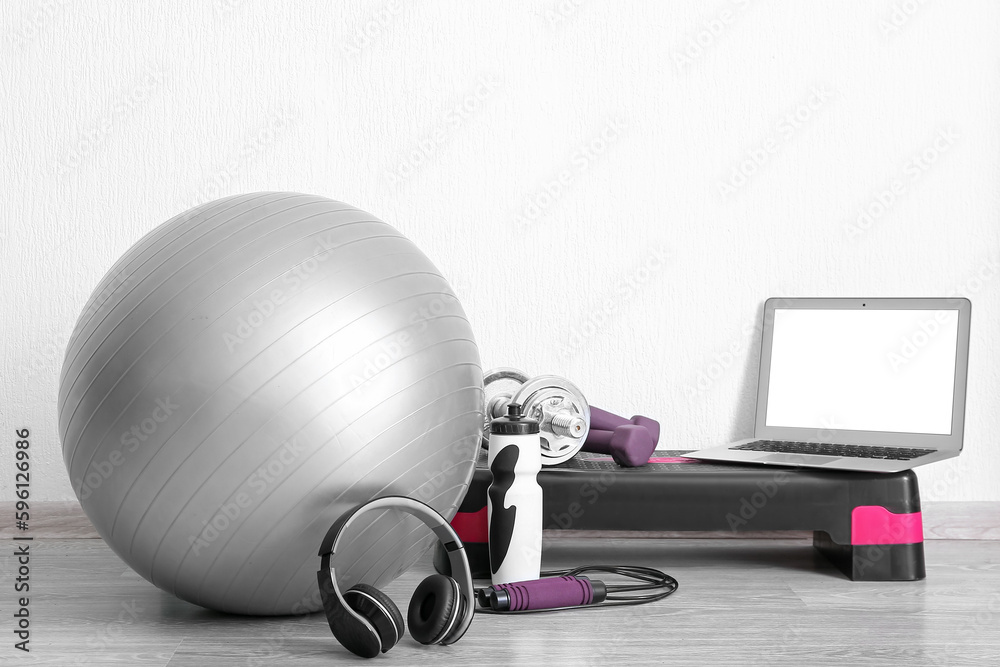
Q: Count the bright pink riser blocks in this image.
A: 2